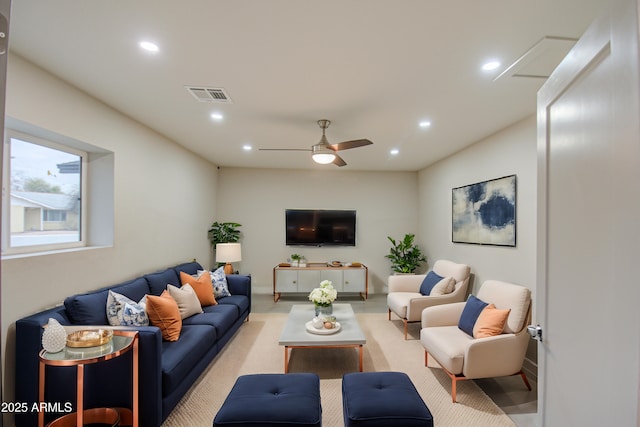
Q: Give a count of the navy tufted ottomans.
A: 2